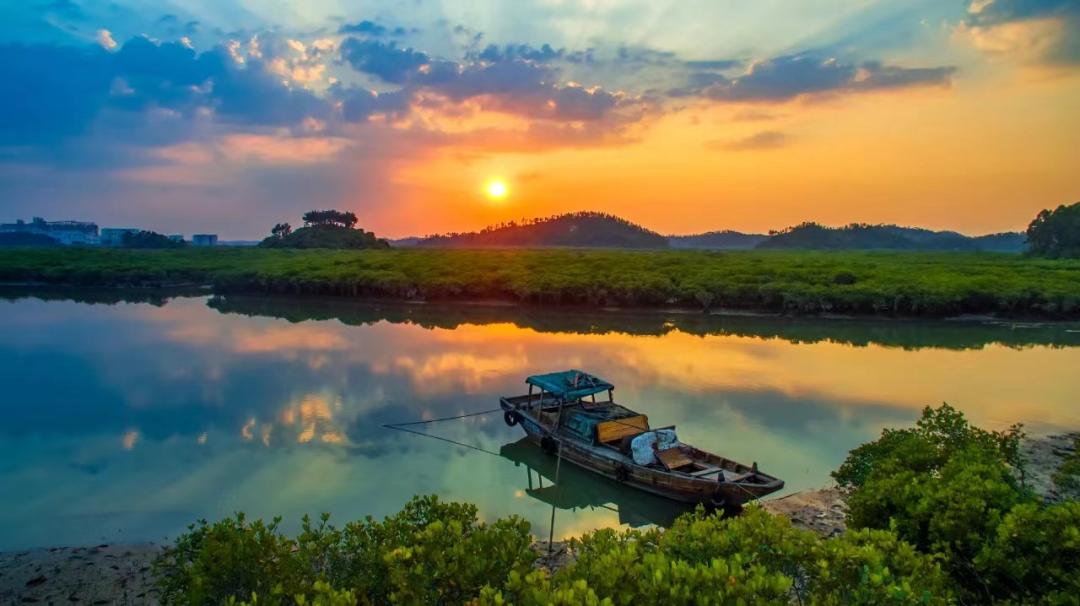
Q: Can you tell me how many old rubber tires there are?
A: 4